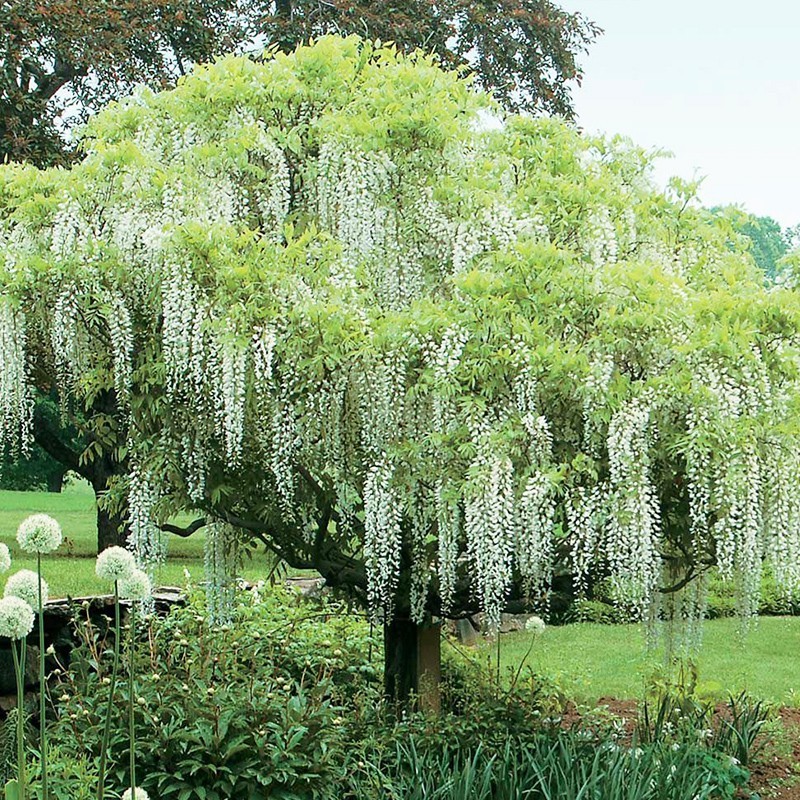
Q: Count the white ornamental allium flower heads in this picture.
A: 8